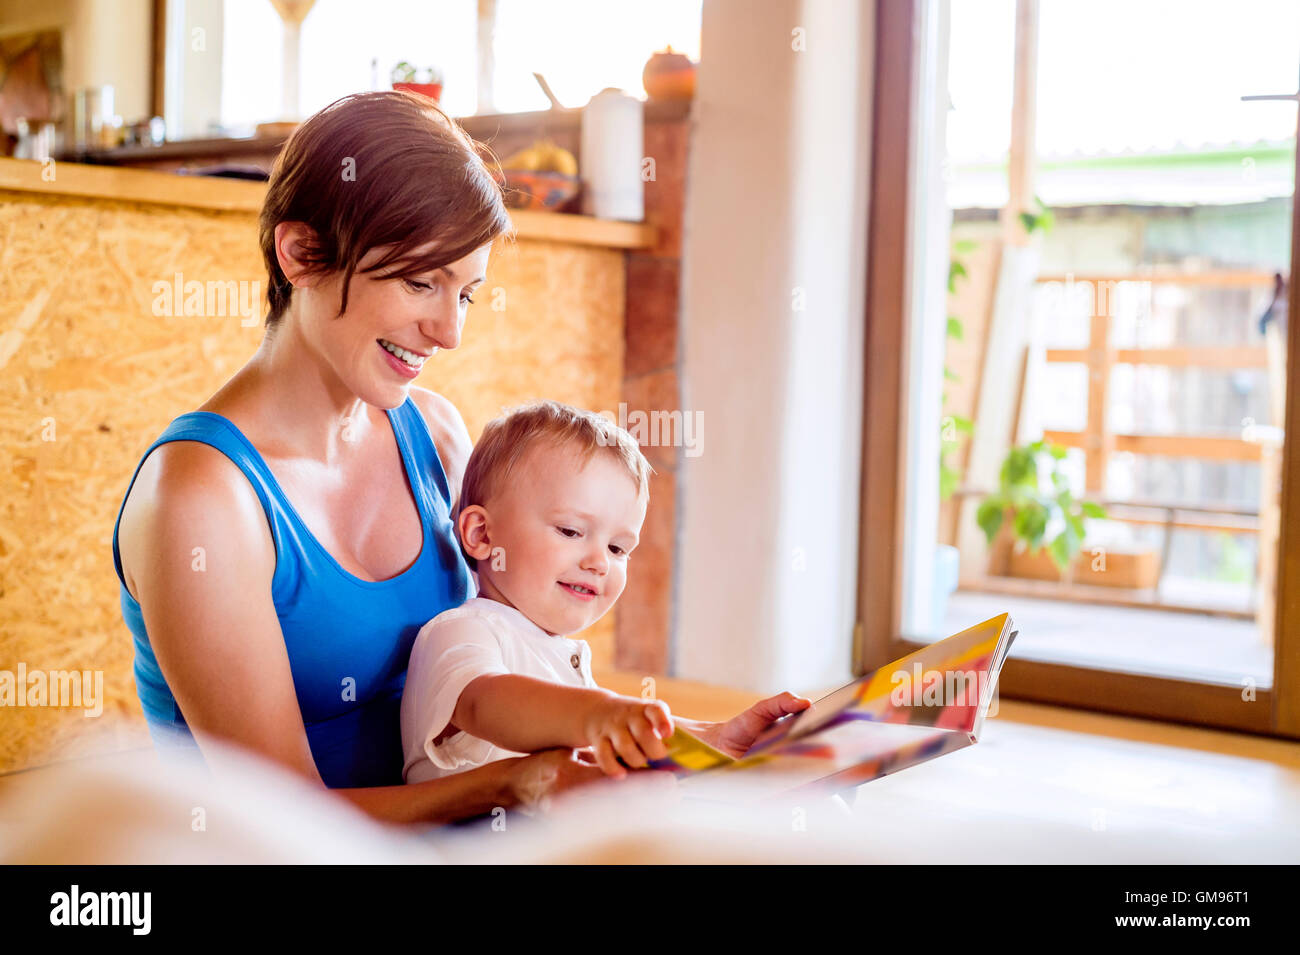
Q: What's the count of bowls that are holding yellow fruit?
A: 1